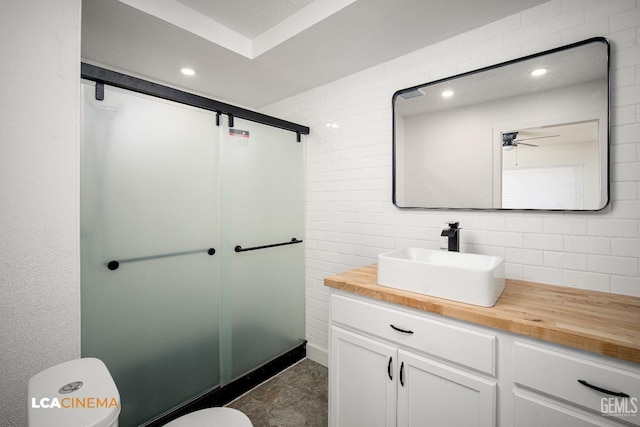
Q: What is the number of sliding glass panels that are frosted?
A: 2